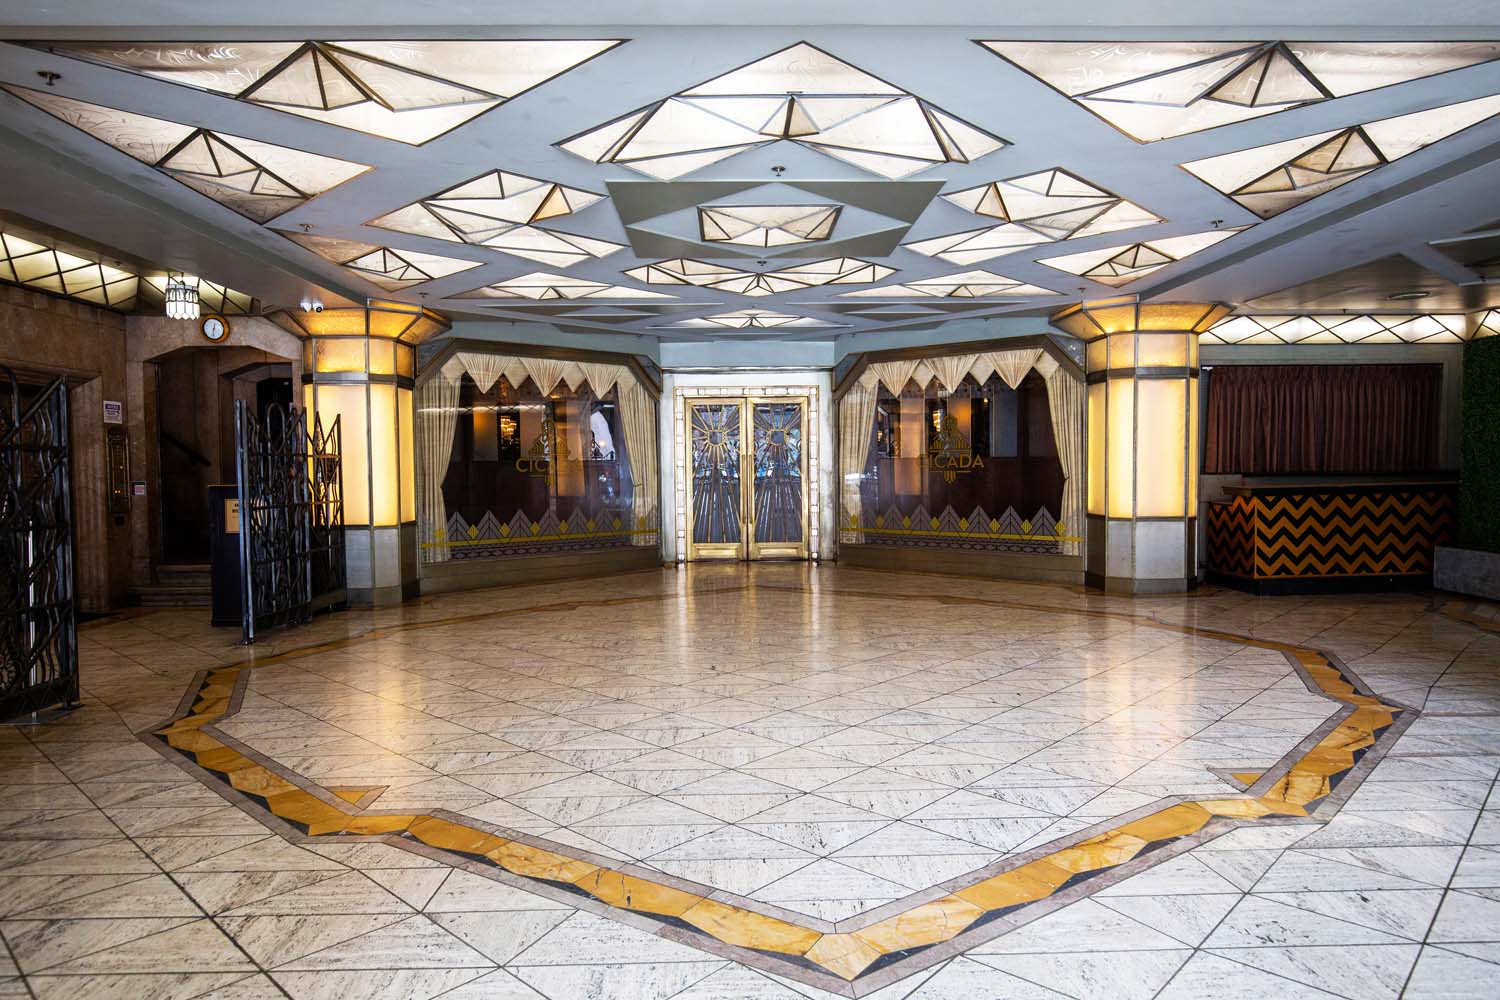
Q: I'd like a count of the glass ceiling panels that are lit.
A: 14